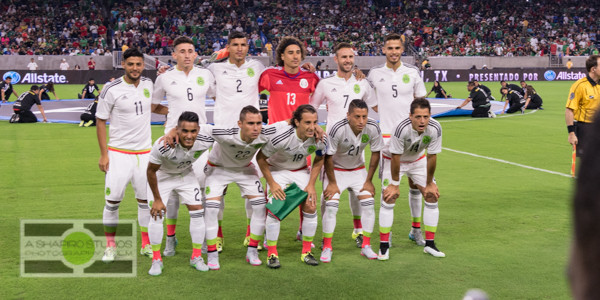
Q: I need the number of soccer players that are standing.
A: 6